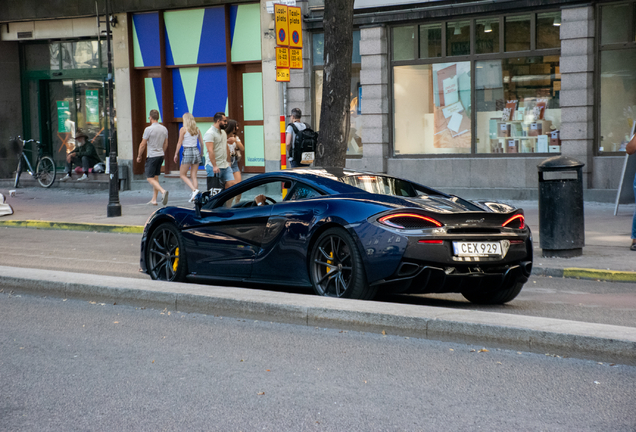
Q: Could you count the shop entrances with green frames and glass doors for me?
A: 1